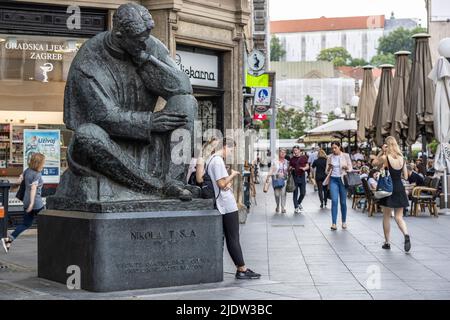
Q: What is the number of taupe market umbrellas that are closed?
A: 4